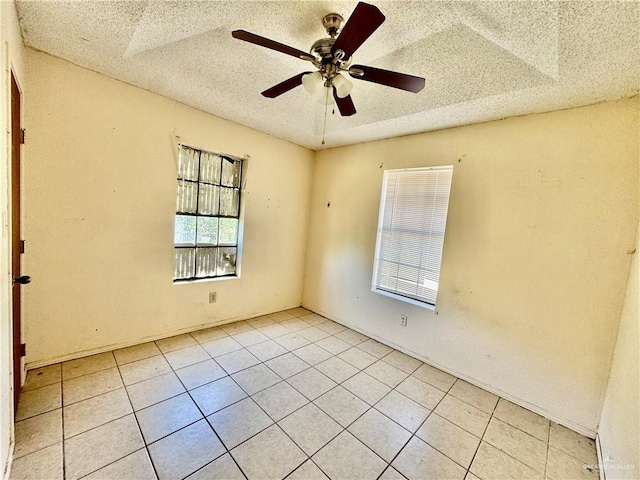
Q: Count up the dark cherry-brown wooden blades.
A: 5